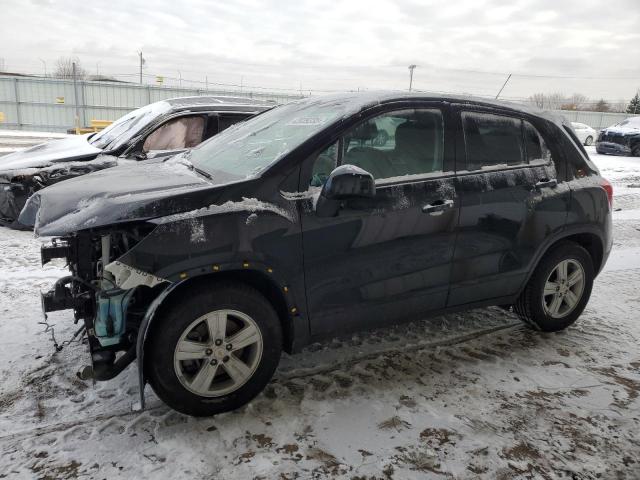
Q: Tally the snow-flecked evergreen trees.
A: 1